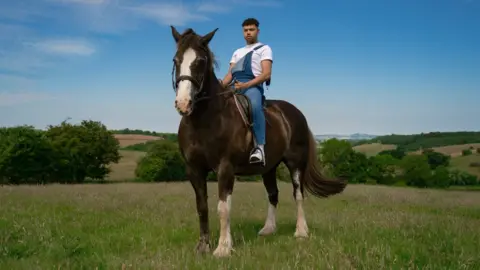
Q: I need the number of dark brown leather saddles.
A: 1